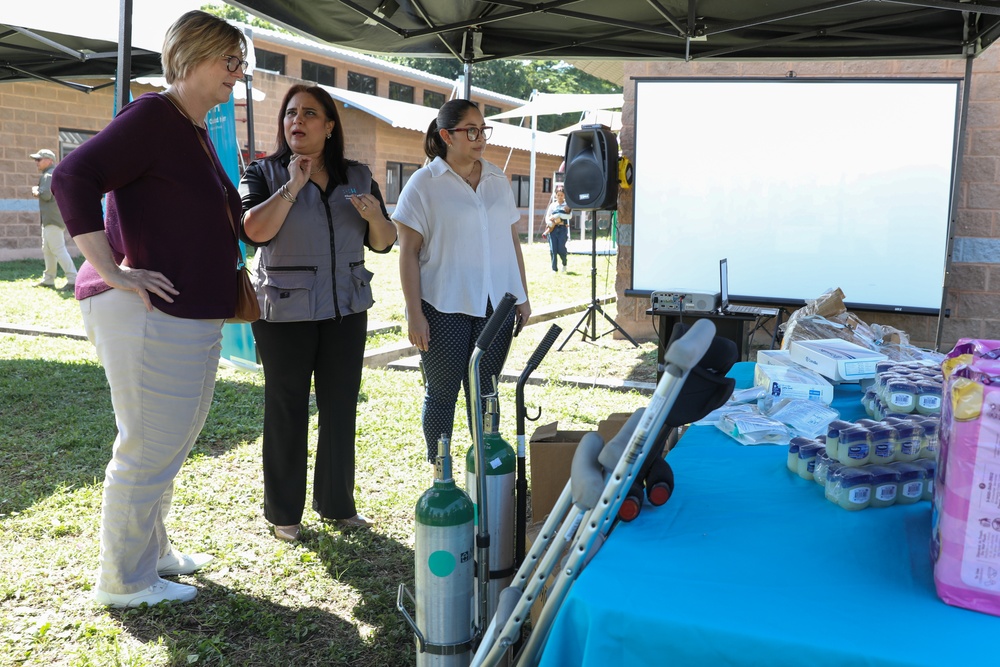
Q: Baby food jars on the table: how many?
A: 0